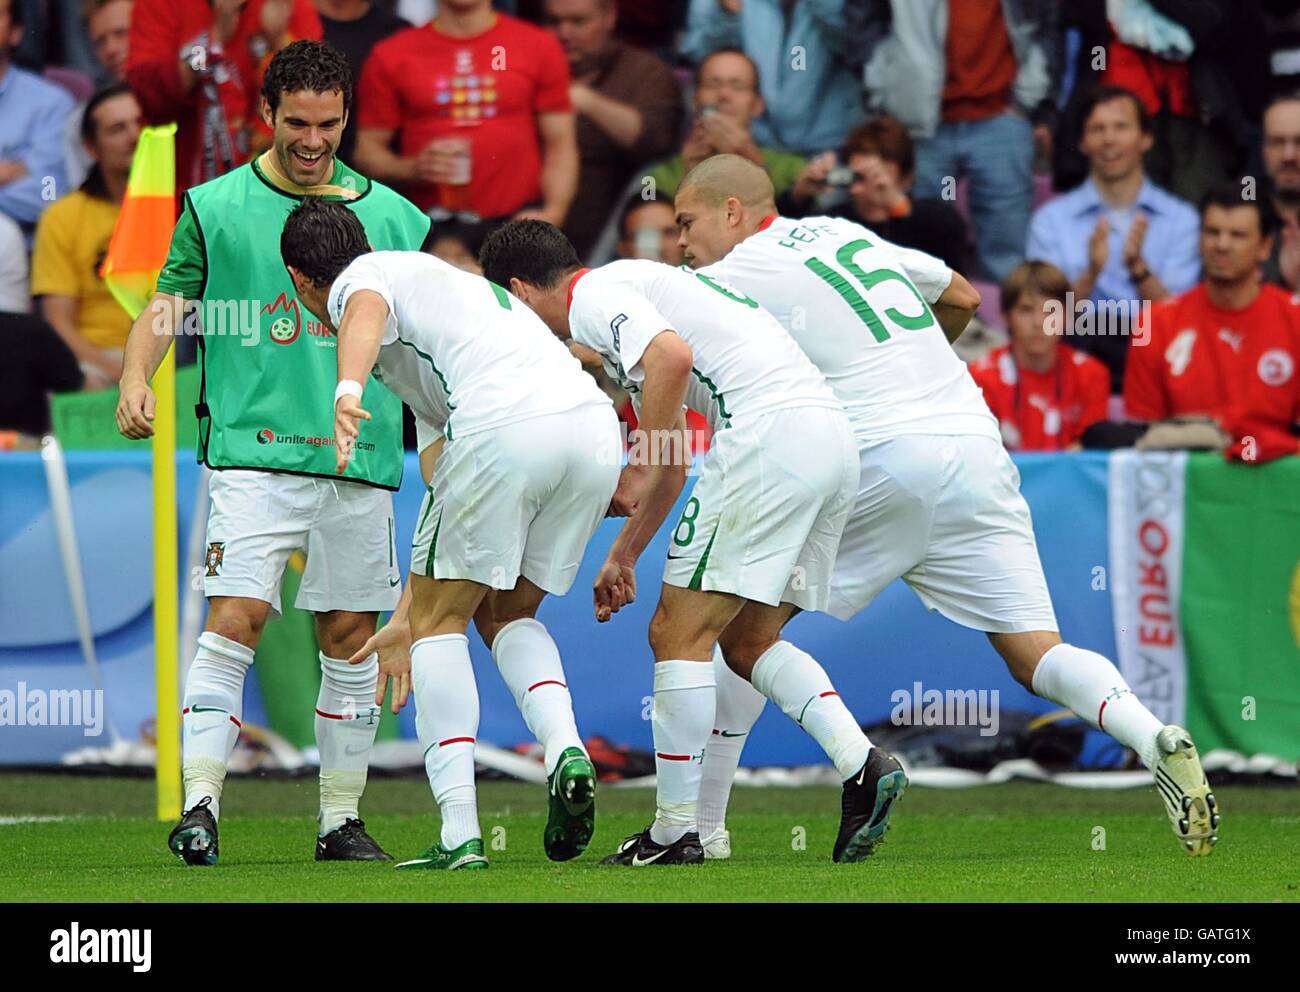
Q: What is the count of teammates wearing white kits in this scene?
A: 3